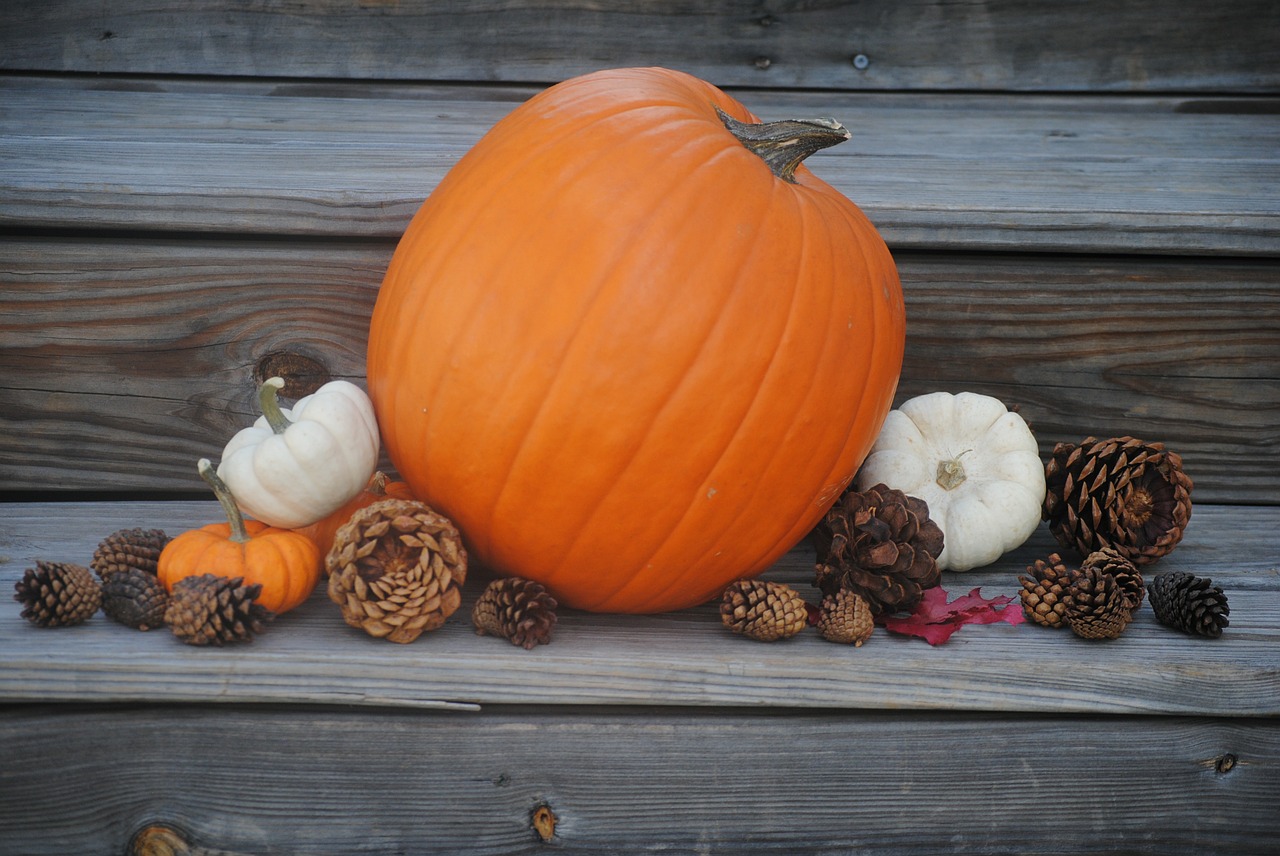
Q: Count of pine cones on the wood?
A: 14